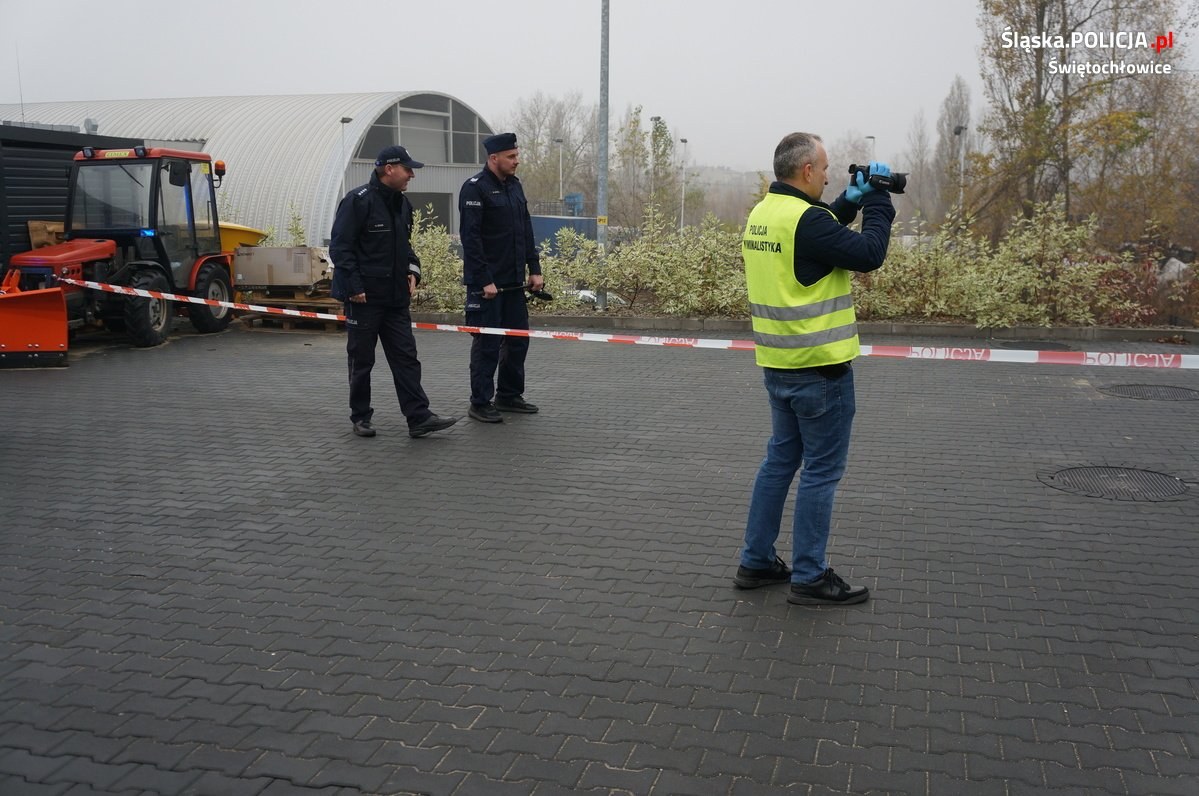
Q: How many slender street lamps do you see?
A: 6